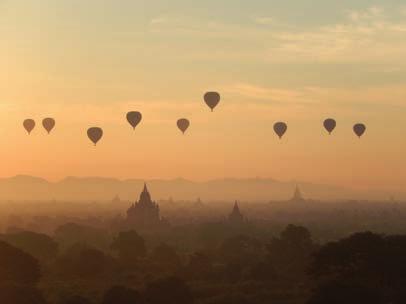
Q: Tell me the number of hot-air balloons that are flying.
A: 9